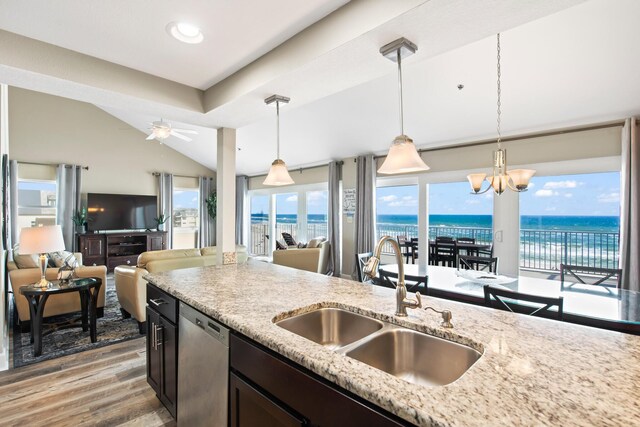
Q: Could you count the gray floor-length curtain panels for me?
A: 8